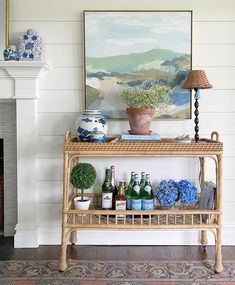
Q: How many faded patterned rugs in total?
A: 1